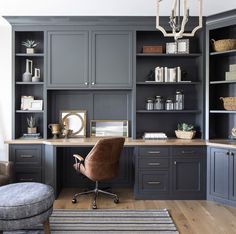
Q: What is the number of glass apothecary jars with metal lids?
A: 4